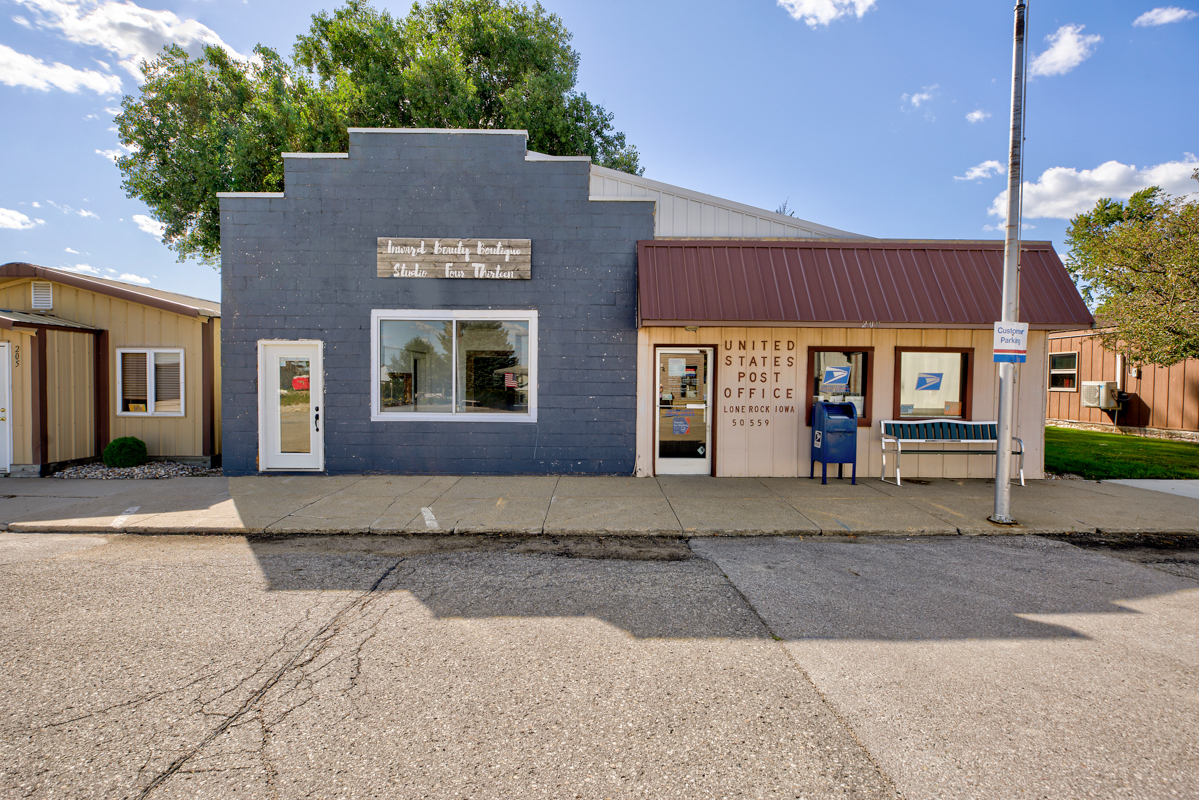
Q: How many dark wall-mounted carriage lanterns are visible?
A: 0